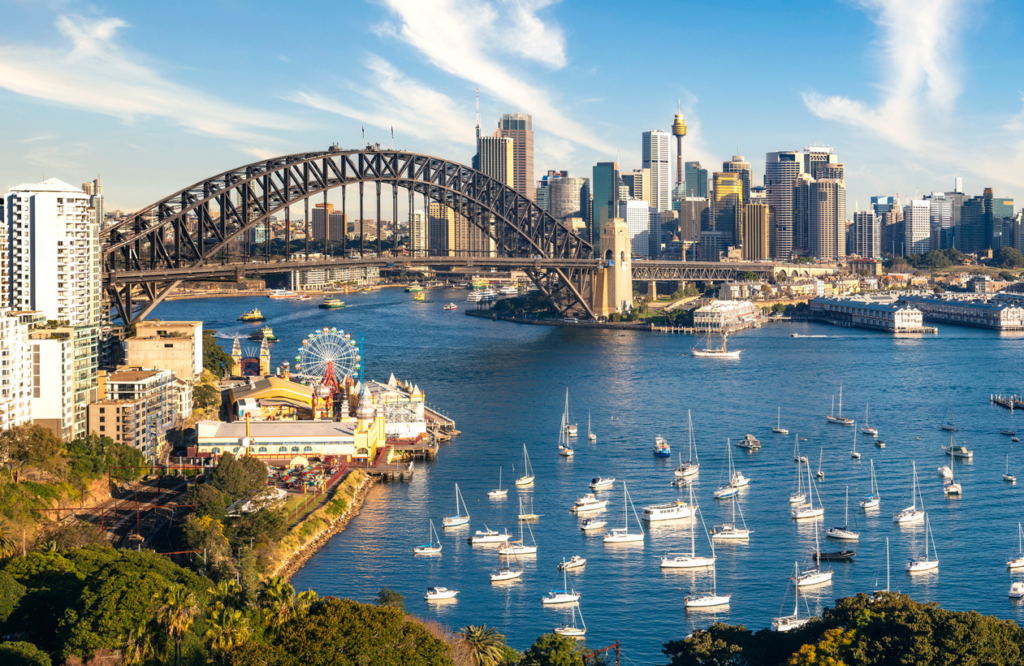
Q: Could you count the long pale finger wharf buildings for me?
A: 2